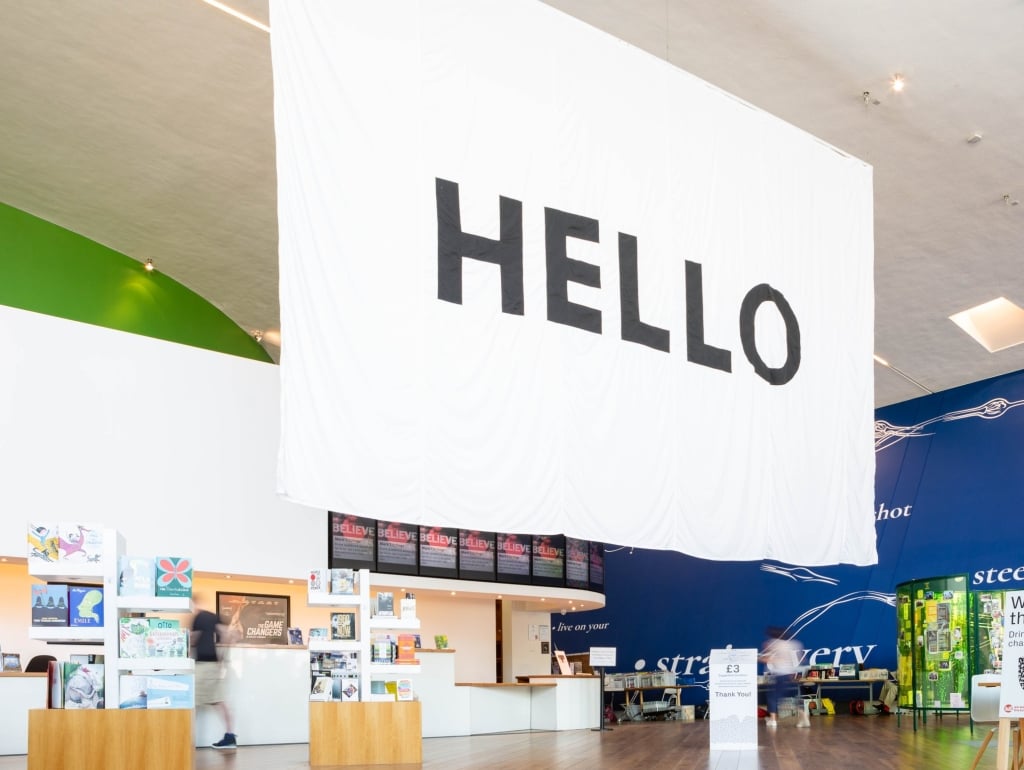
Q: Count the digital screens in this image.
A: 8